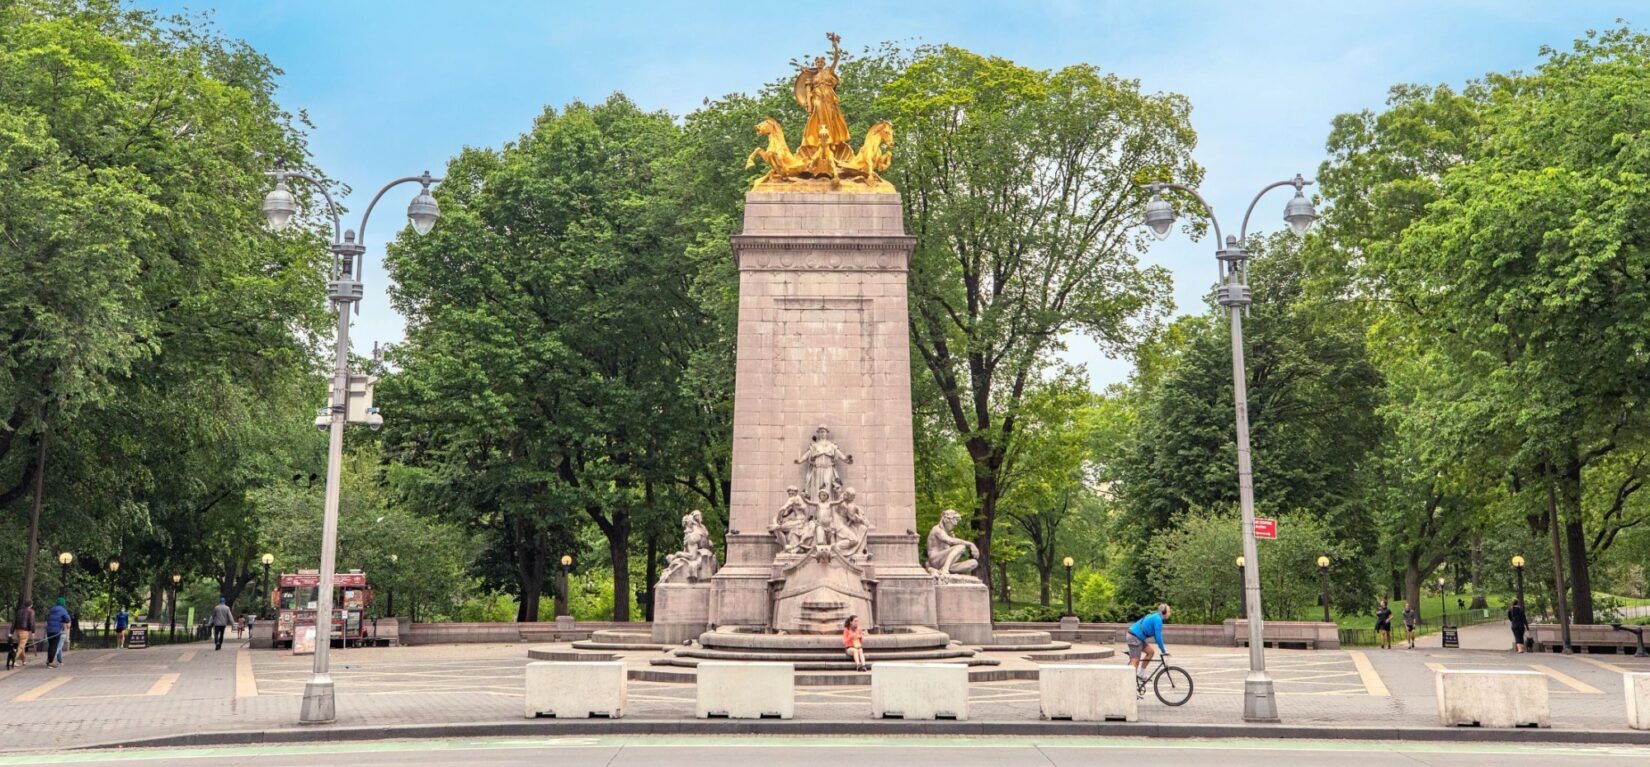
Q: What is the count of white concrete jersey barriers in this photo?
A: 6